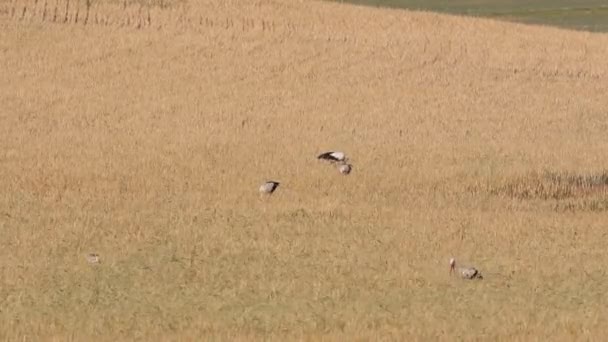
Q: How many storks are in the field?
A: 5